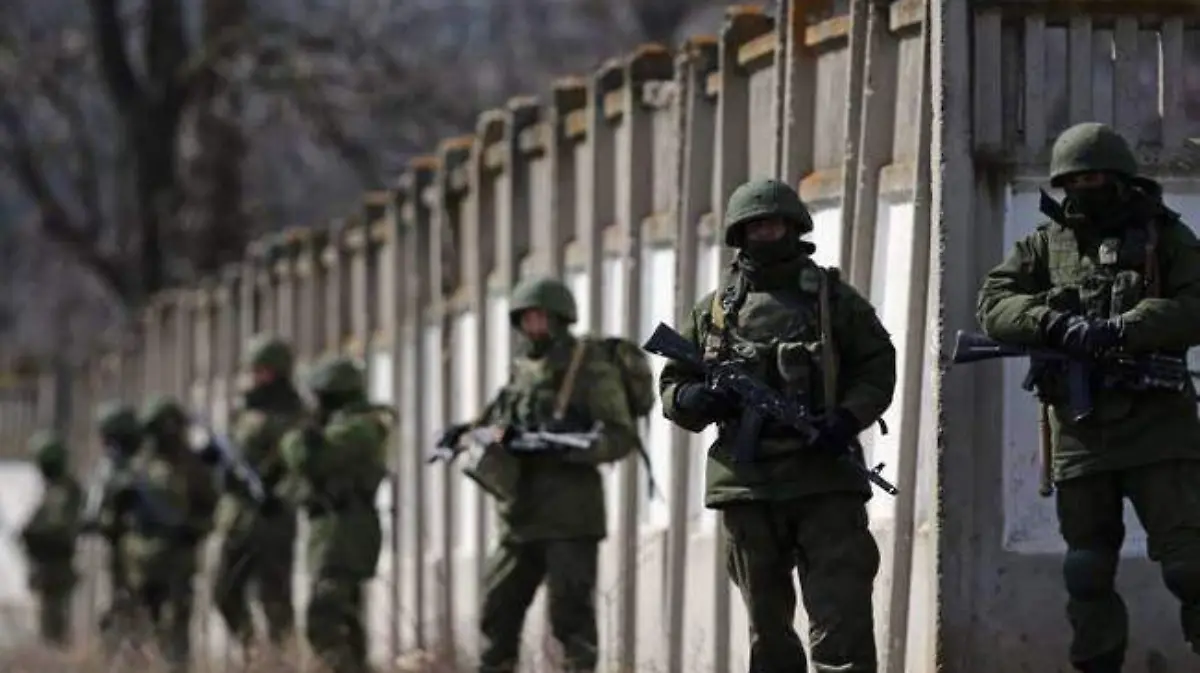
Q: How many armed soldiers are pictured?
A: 8